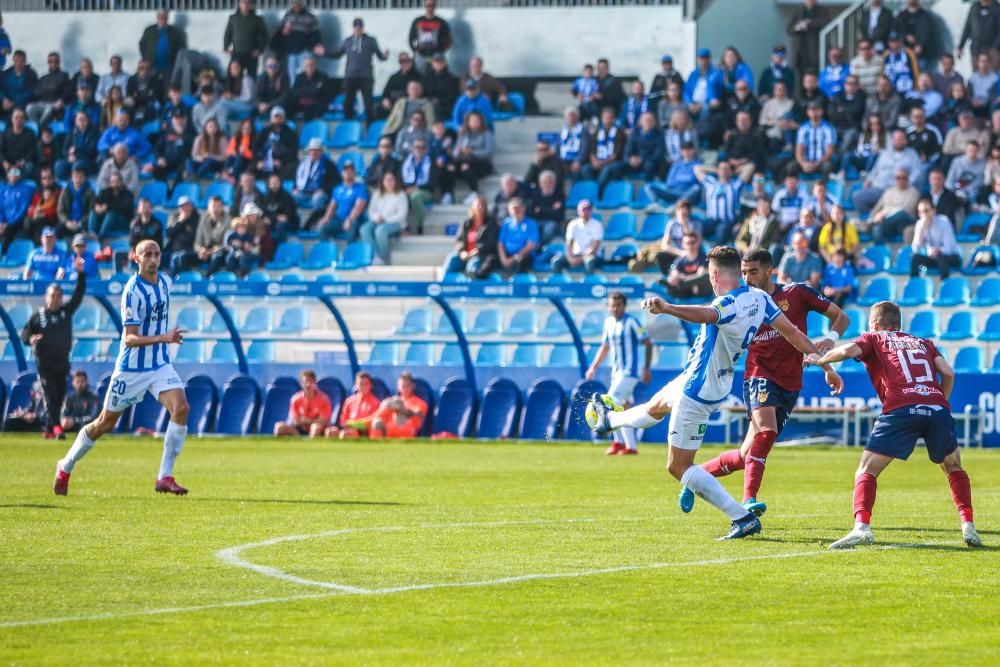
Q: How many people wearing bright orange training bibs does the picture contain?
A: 3